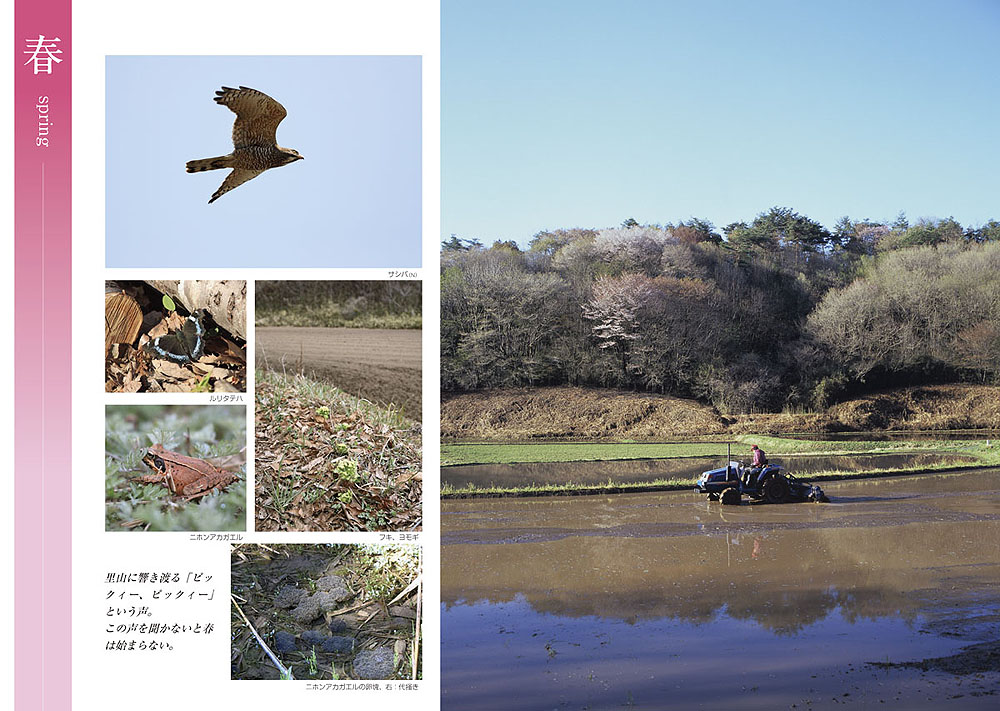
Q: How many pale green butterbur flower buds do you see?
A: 5